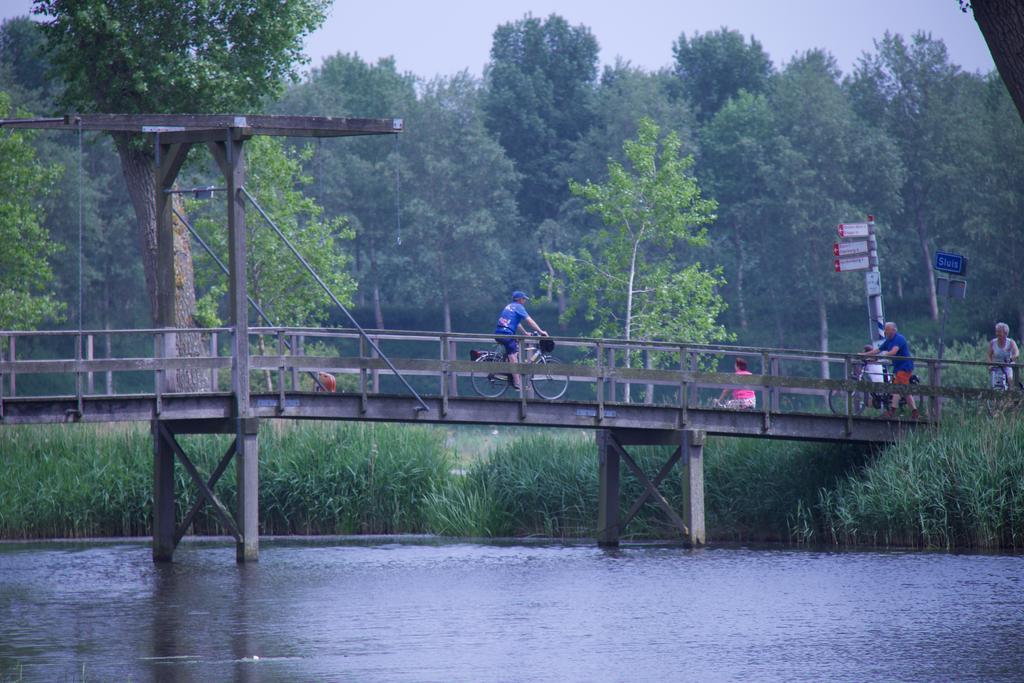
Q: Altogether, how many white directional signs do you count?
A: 3